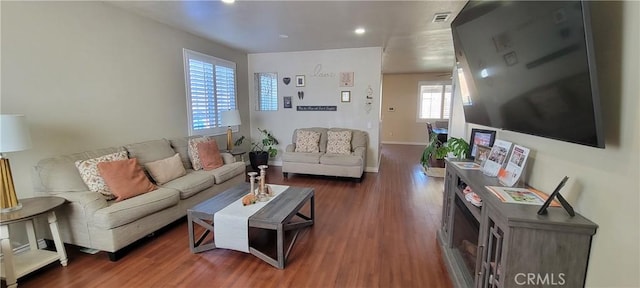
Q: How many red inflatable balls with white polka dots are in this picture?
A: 0